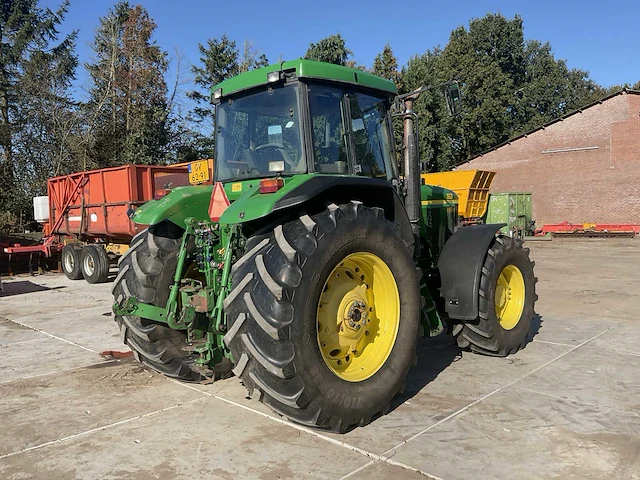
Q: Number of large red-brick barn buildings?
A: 1